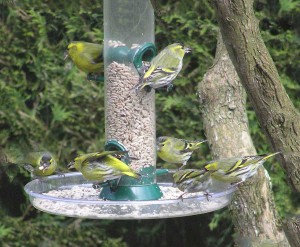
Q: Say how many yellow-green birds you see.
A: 7